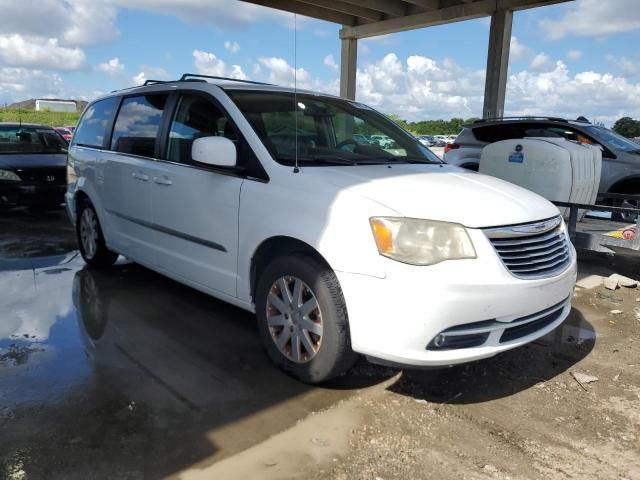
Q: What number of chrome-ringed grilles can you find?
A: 1